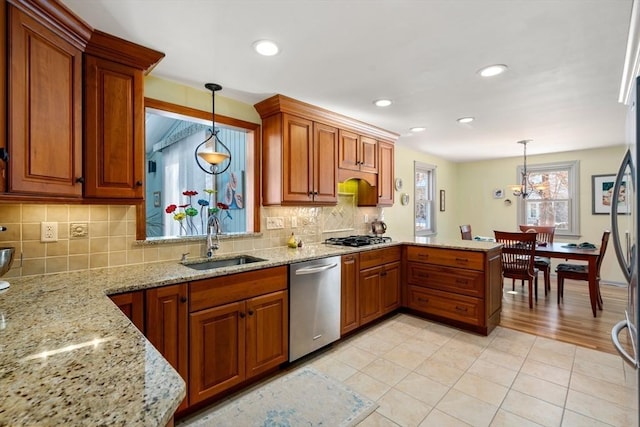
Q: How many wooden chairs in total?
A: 4